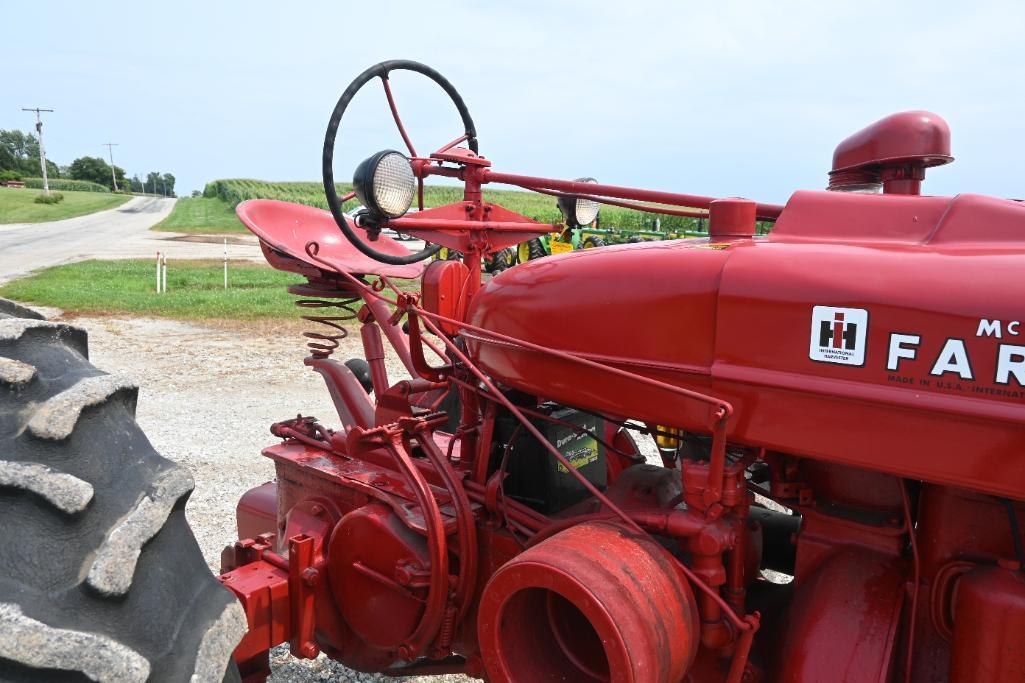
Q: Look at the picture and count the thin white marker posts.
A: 3